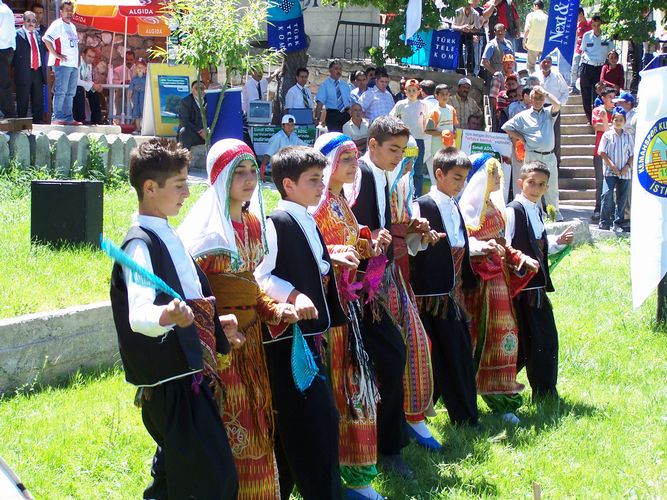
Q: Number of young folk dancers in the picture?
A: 9